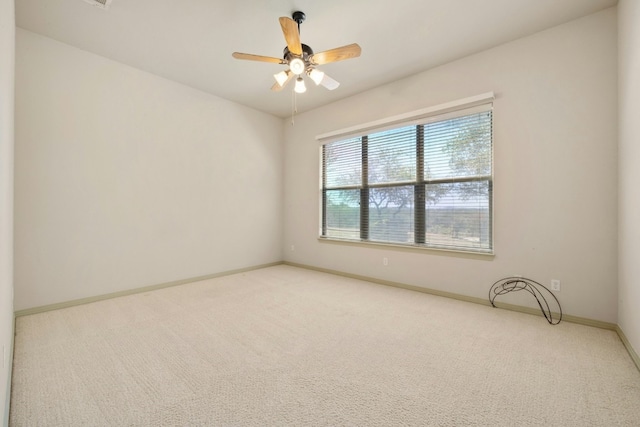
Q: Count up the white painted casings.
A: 1